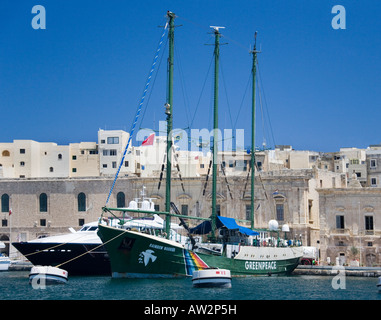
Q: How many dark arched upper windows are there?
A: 4